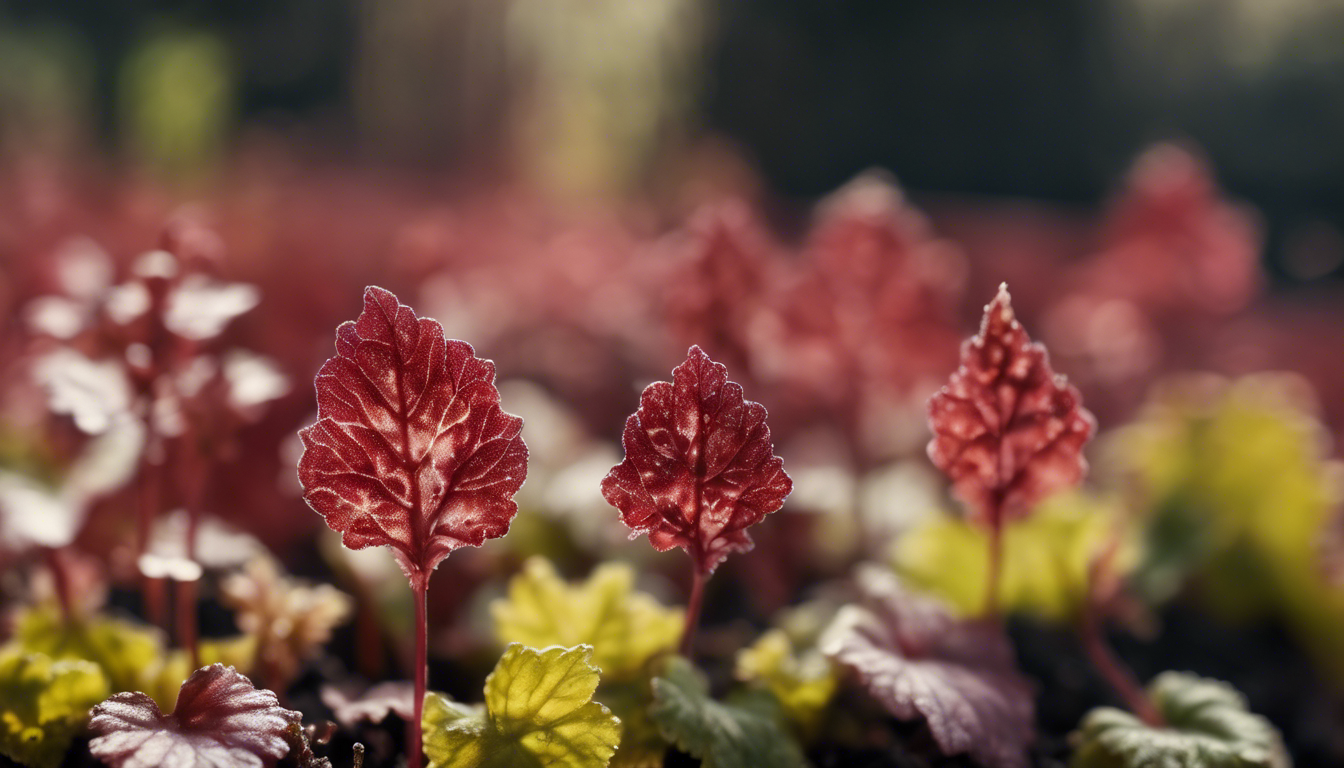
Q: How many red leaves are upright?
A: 3